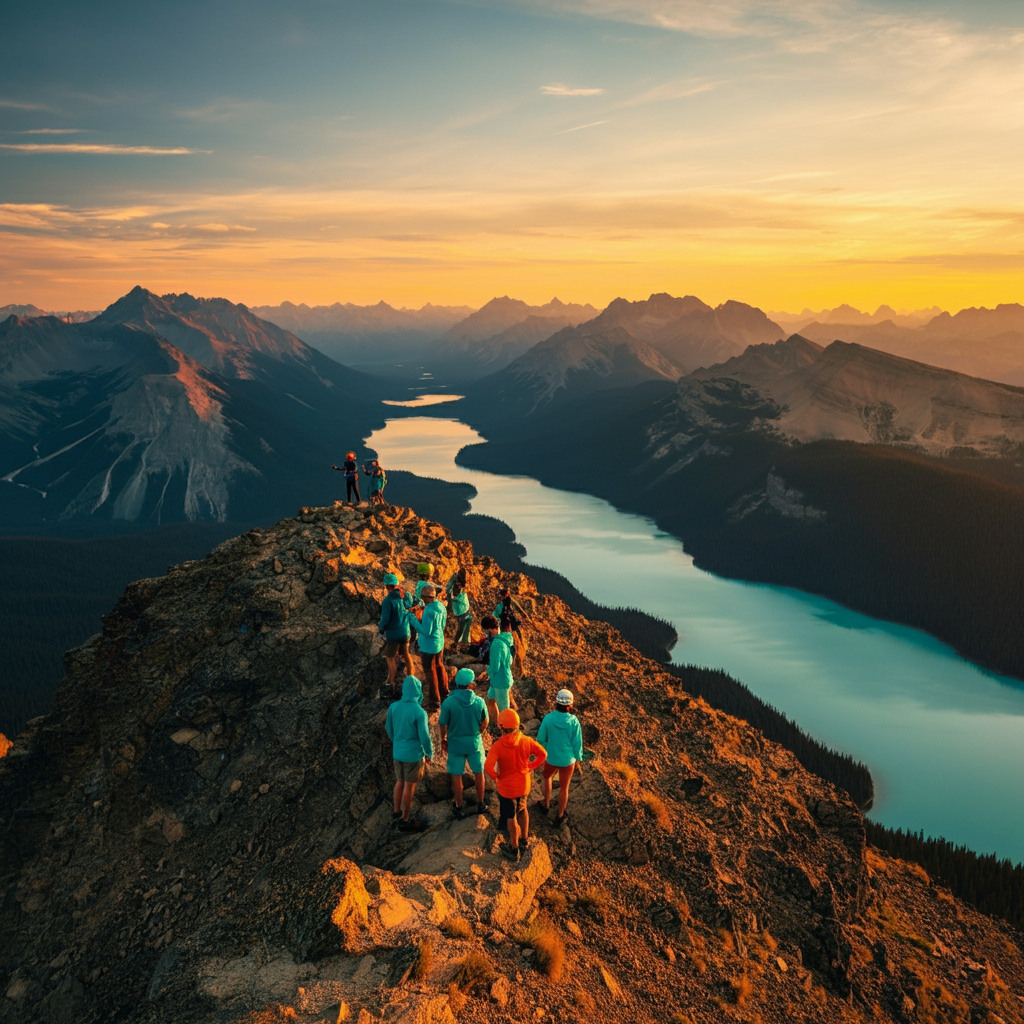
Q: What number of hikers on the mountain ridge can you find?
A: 13